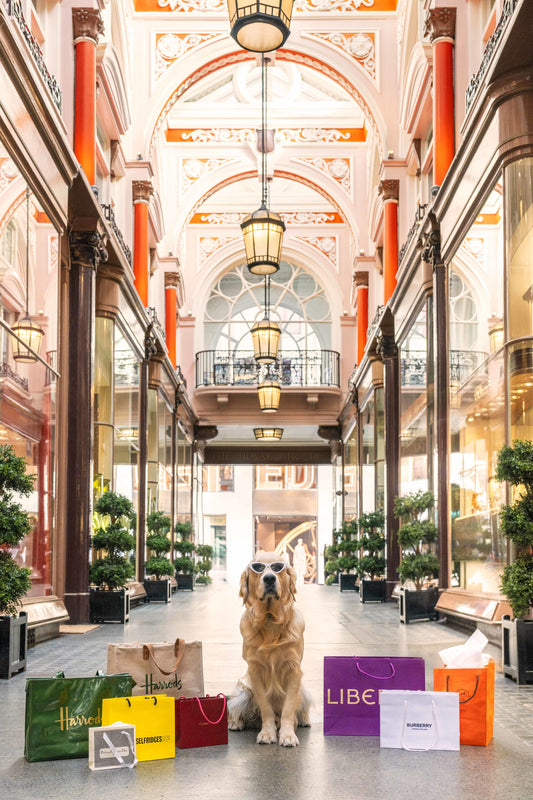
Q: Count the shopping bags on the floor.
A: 8